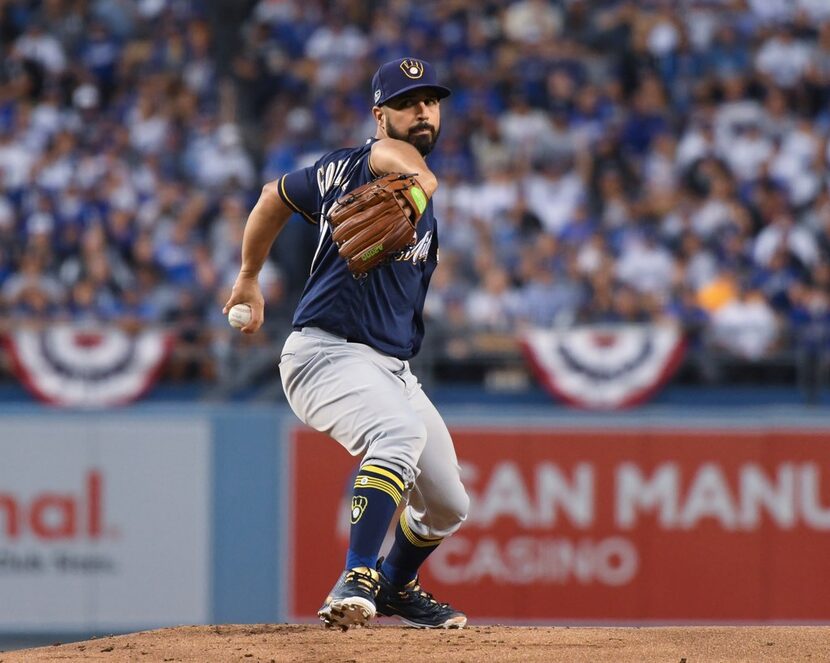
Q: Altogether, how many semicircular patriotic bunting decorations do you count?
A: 2